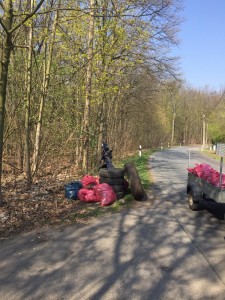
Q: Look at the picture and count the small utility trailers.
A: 1